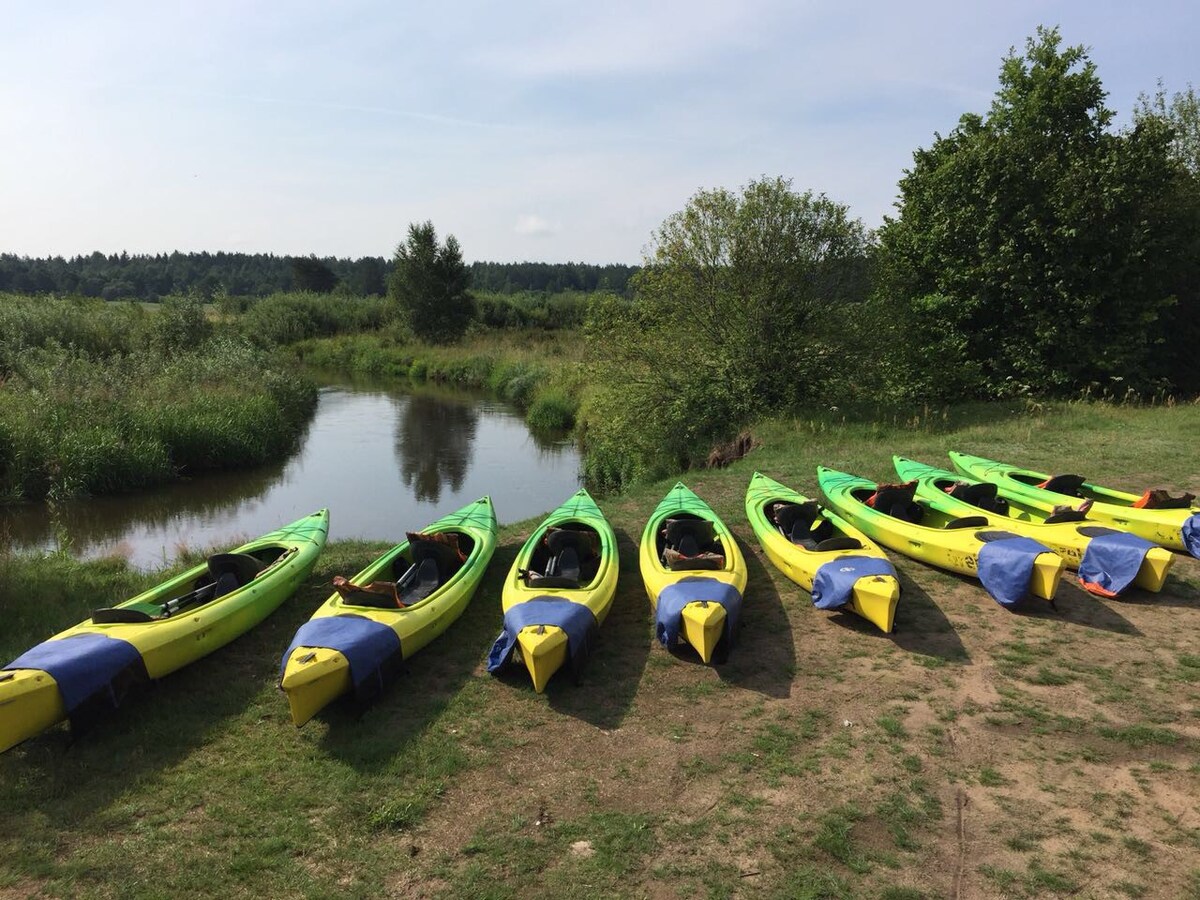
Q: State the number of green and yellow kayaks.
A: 8